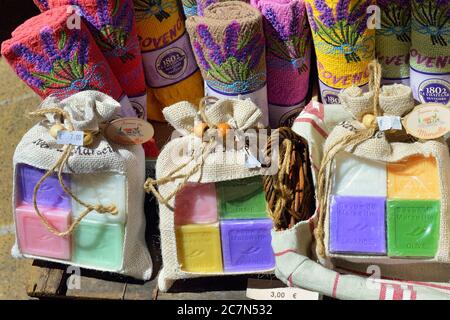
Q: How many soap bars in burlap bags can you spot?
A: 12